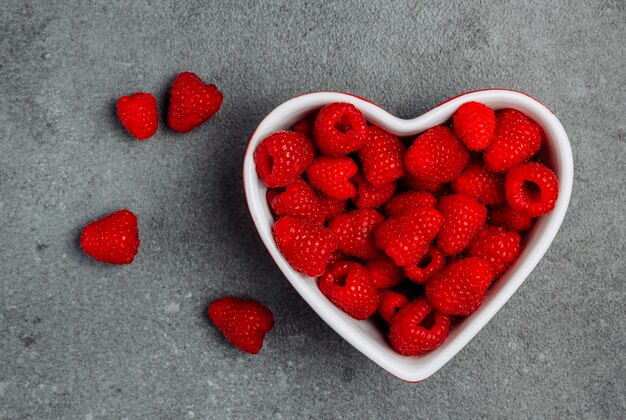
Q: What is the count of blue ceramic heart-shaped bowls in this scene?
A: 0